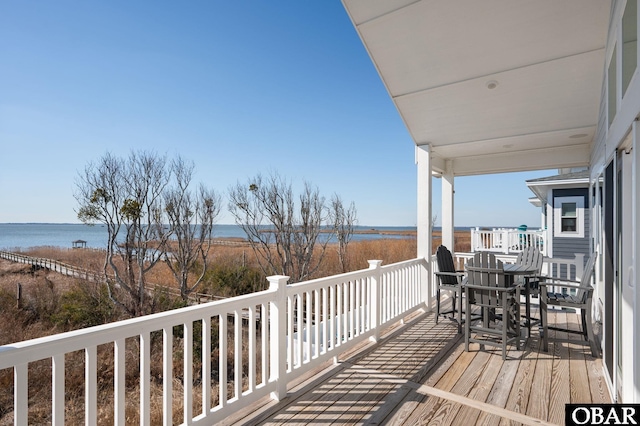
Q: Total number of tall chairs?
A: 4